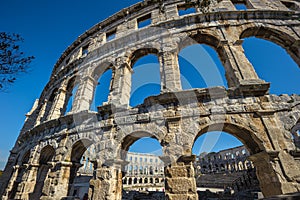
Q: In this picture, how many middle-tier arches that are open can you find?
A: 5